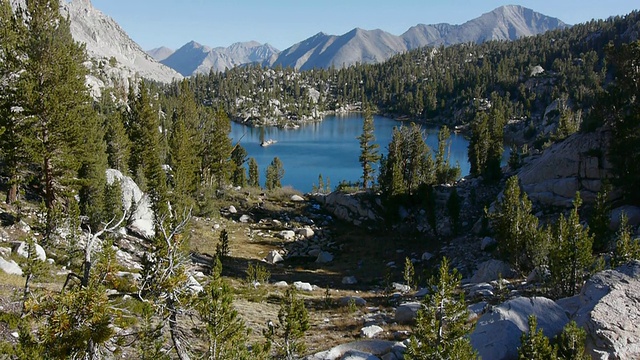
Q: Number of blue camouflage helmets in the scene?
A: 0